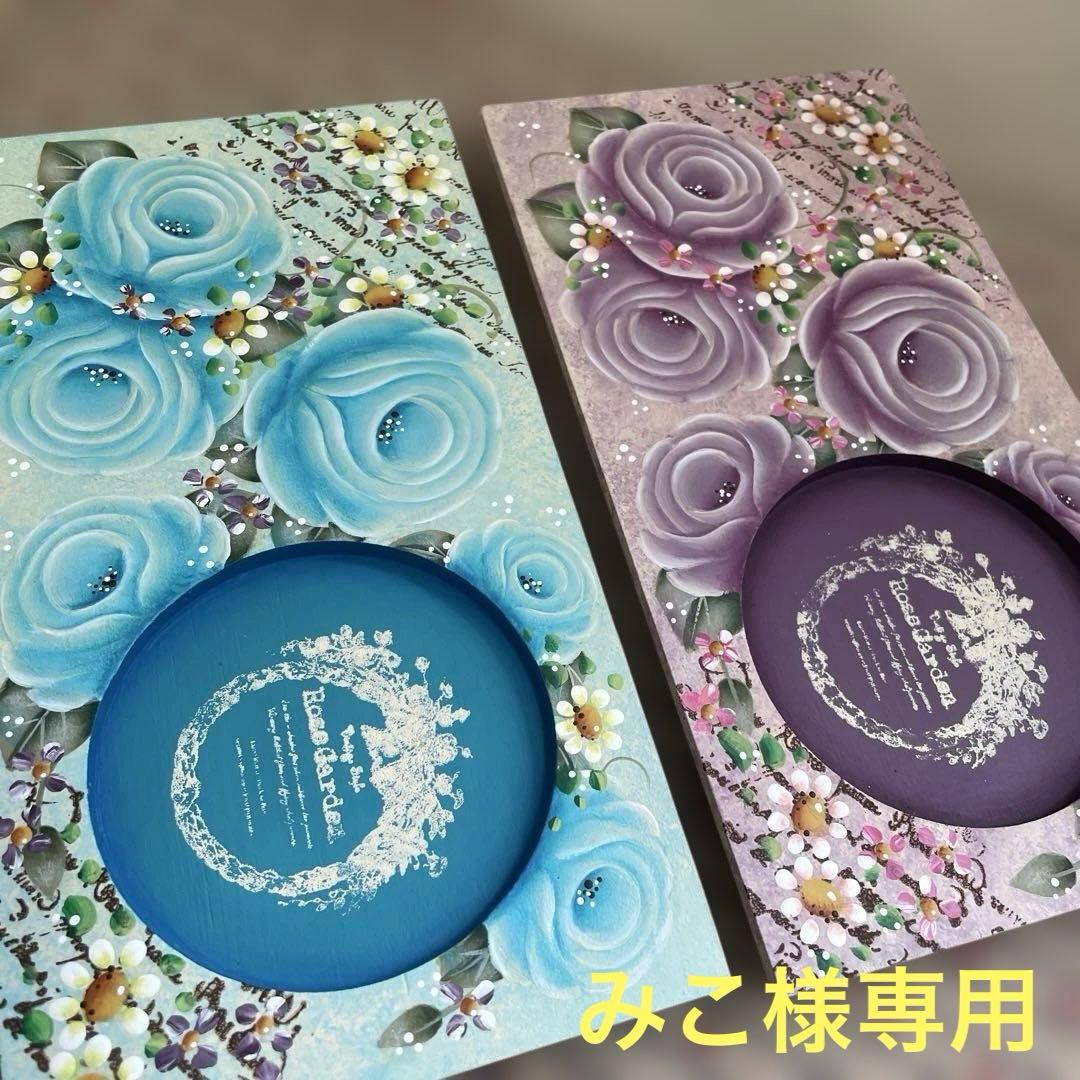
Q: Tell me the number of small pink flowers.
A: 15